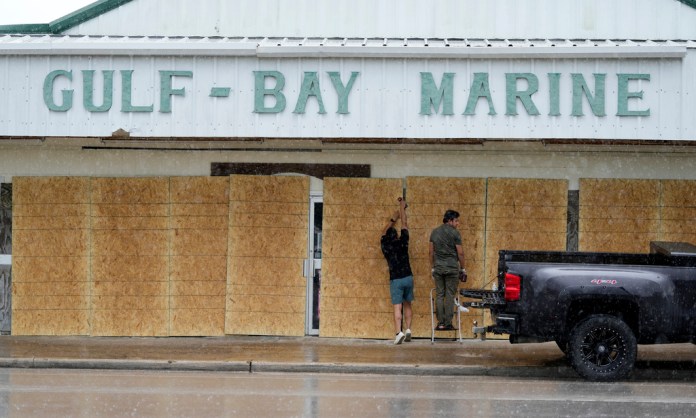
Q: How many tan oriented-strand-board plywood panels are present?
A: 9